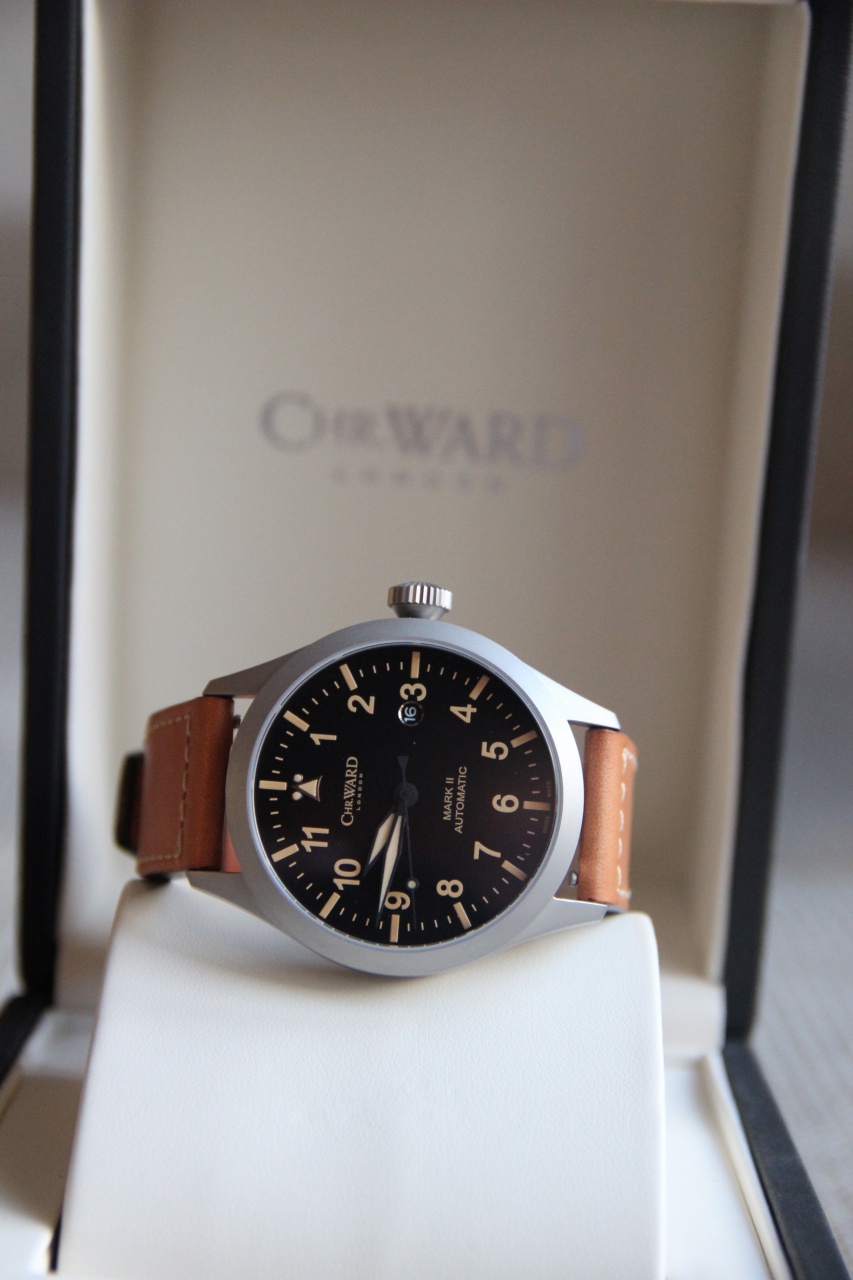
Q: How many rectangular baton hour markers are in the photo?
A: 12